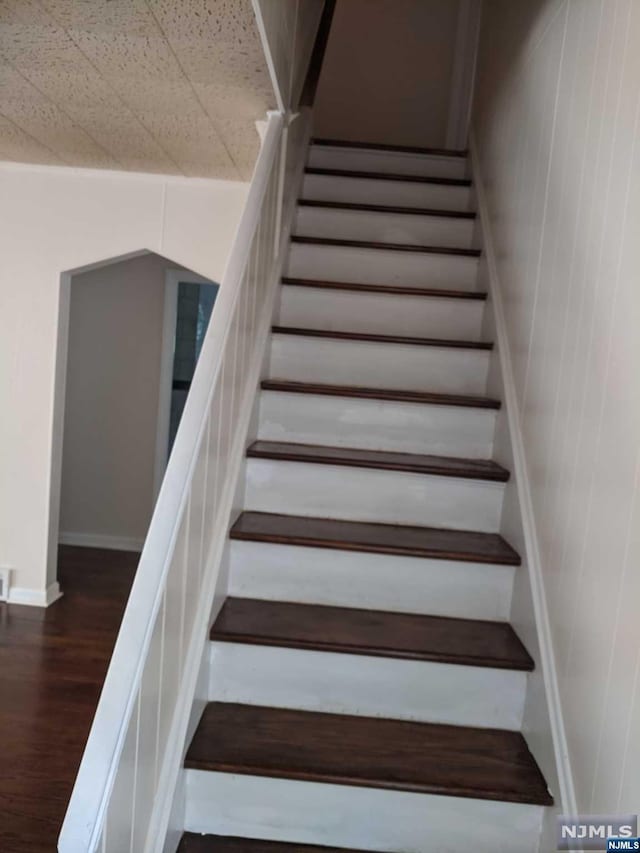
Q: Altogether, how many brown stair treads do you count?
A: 12